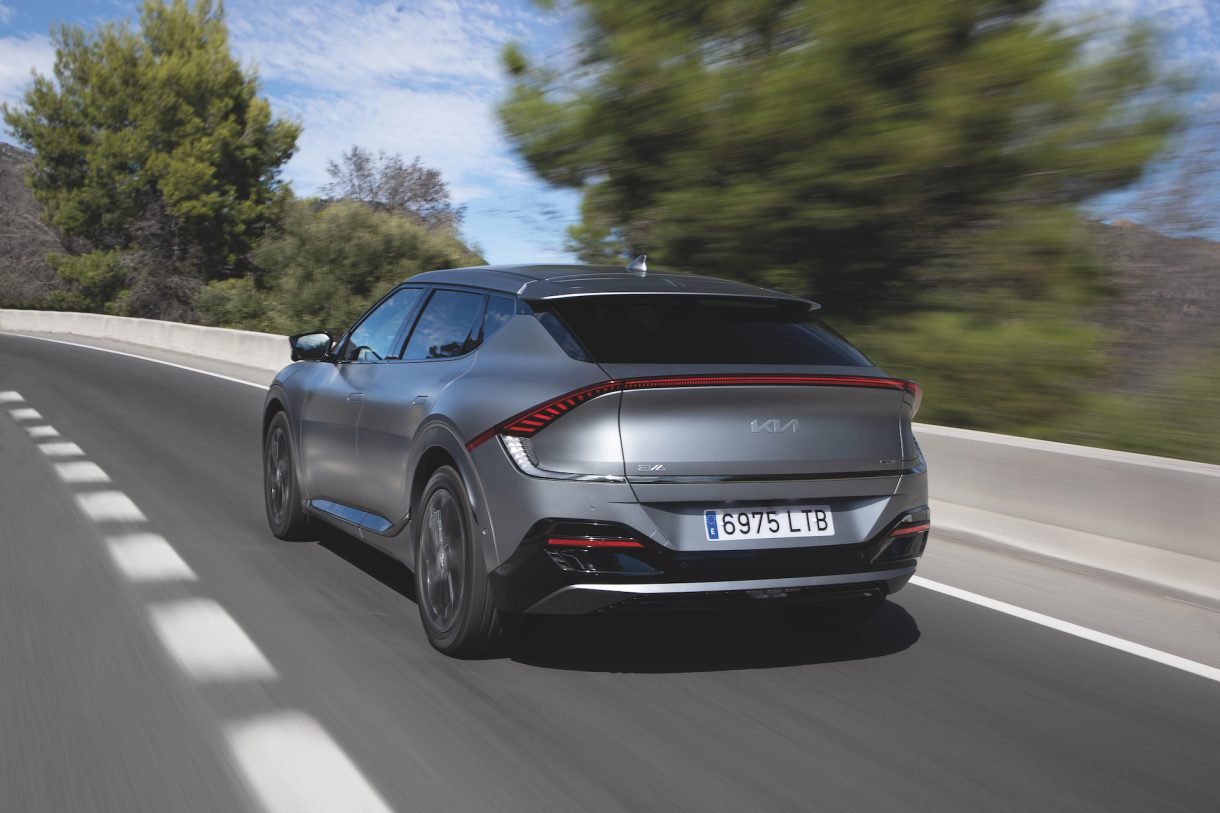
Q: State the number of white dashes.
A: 9